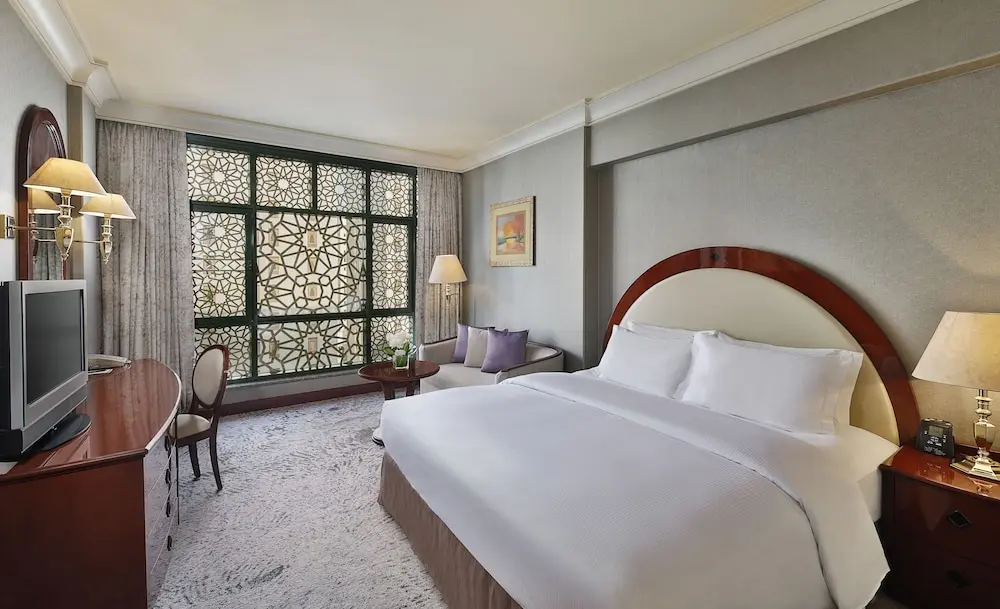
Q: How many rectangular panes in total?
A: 10